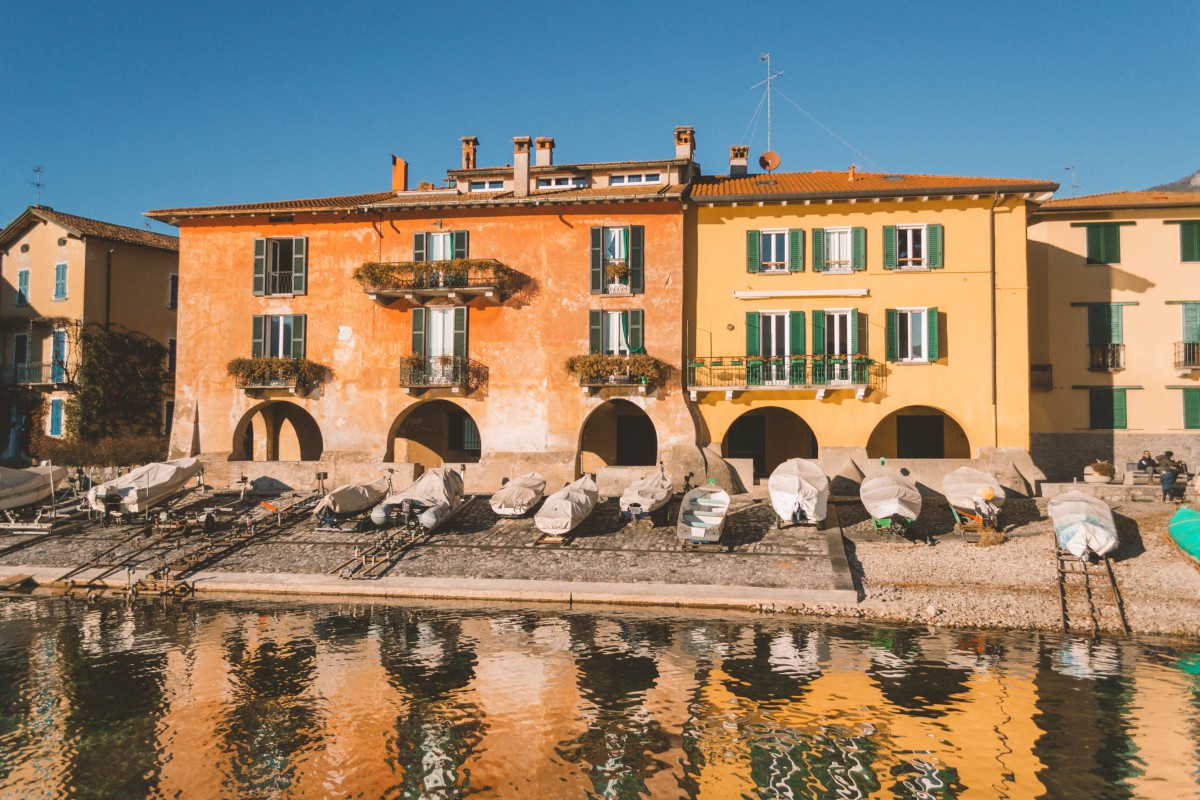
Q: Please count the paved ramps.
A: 1